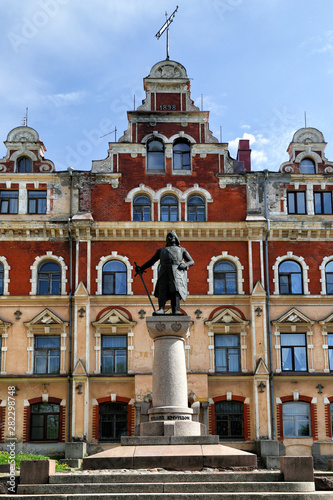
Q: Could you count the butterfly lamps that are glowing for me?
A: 0